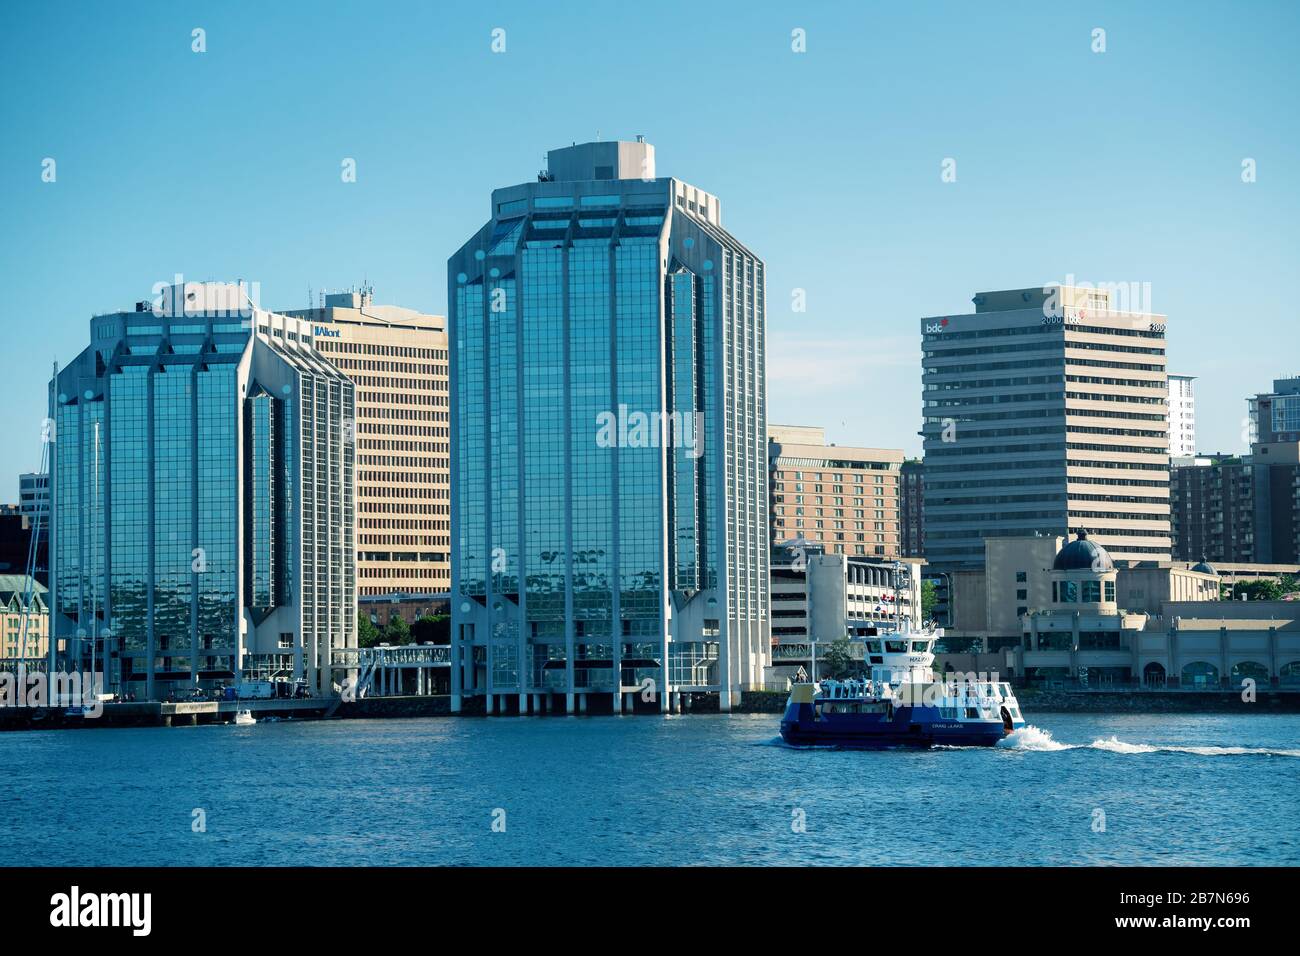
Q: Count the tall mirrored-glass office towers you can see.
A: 2